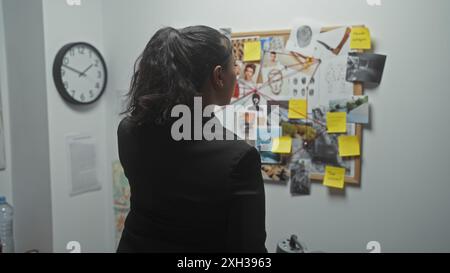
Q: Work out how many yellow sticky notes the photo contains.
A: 7